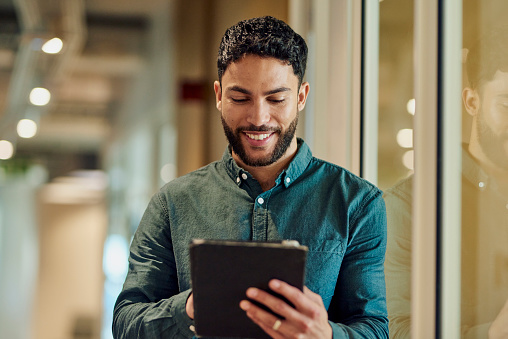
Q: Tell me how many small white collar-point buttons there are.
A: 2